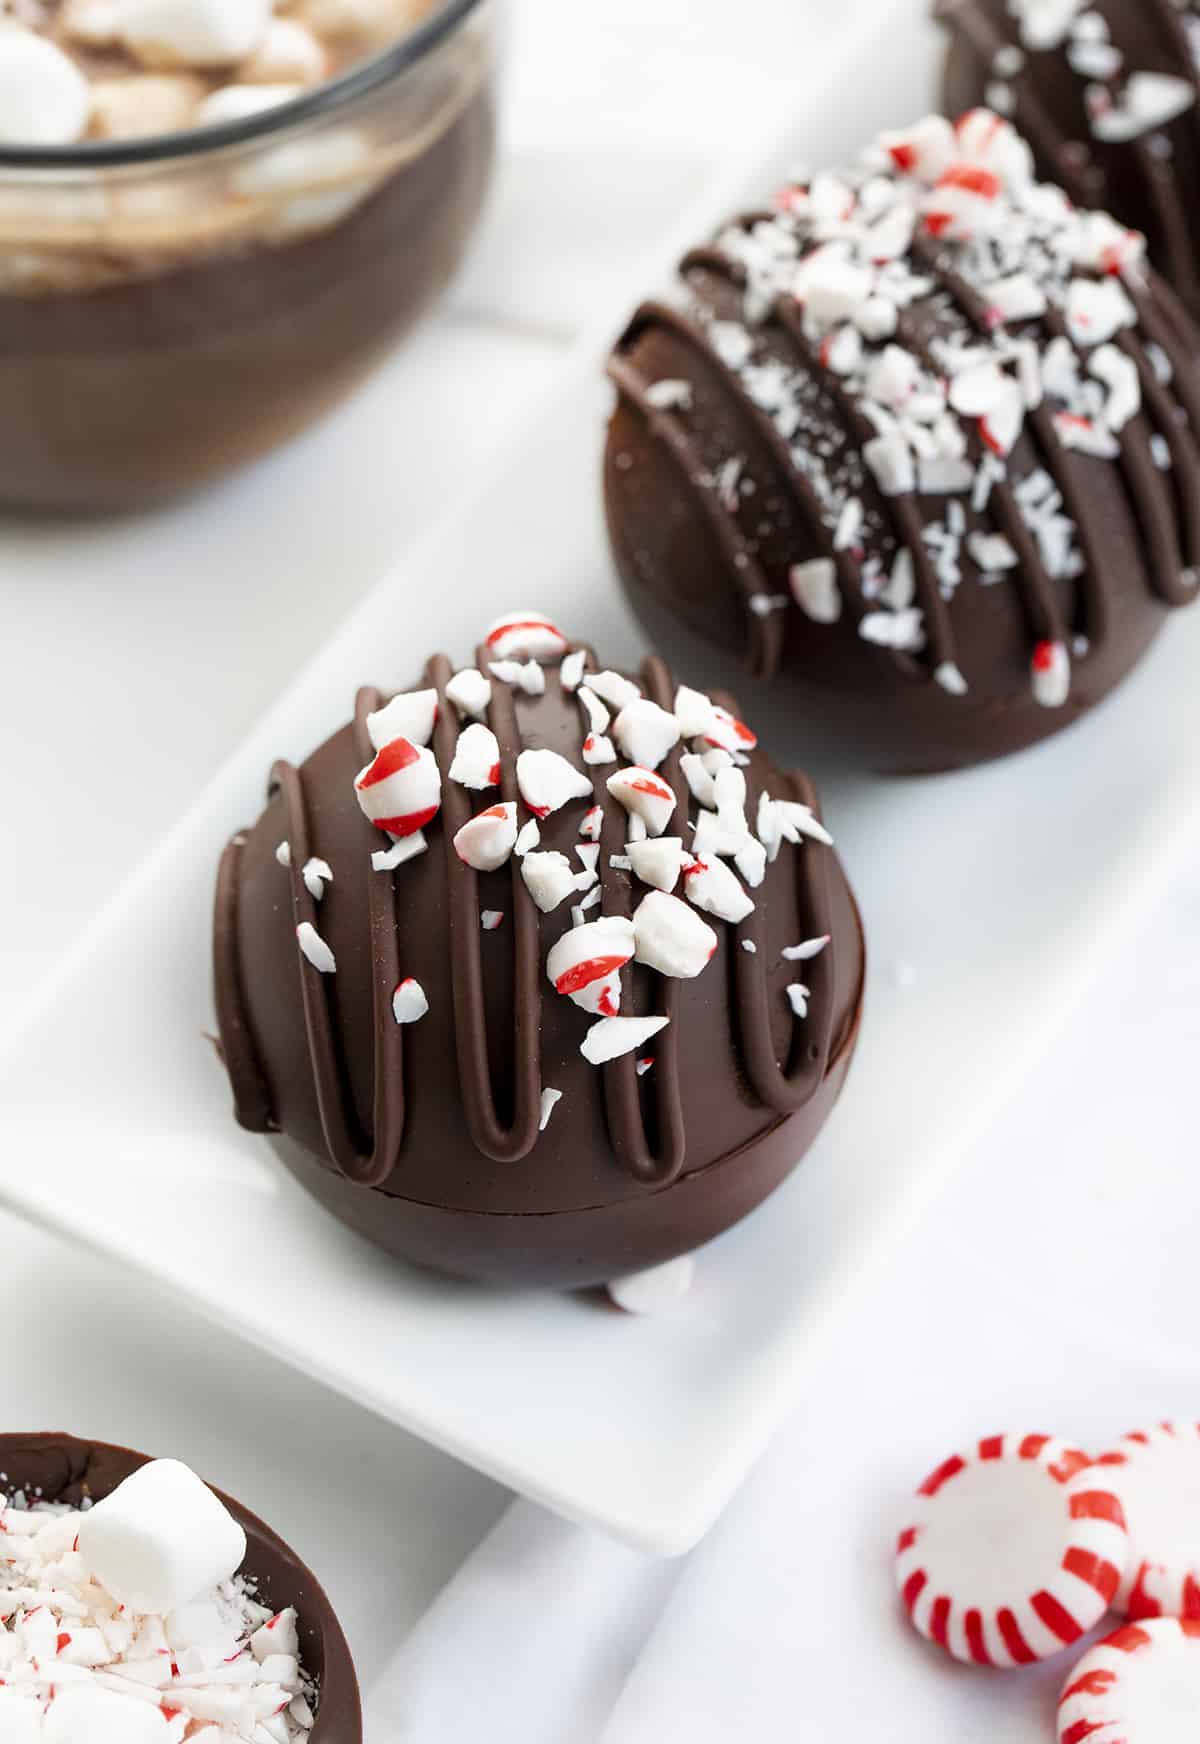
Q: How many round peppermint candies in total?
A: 3